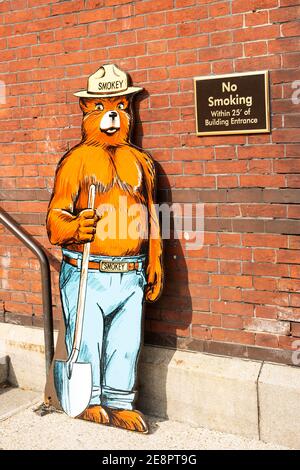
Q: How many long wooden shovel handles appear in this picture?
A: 1